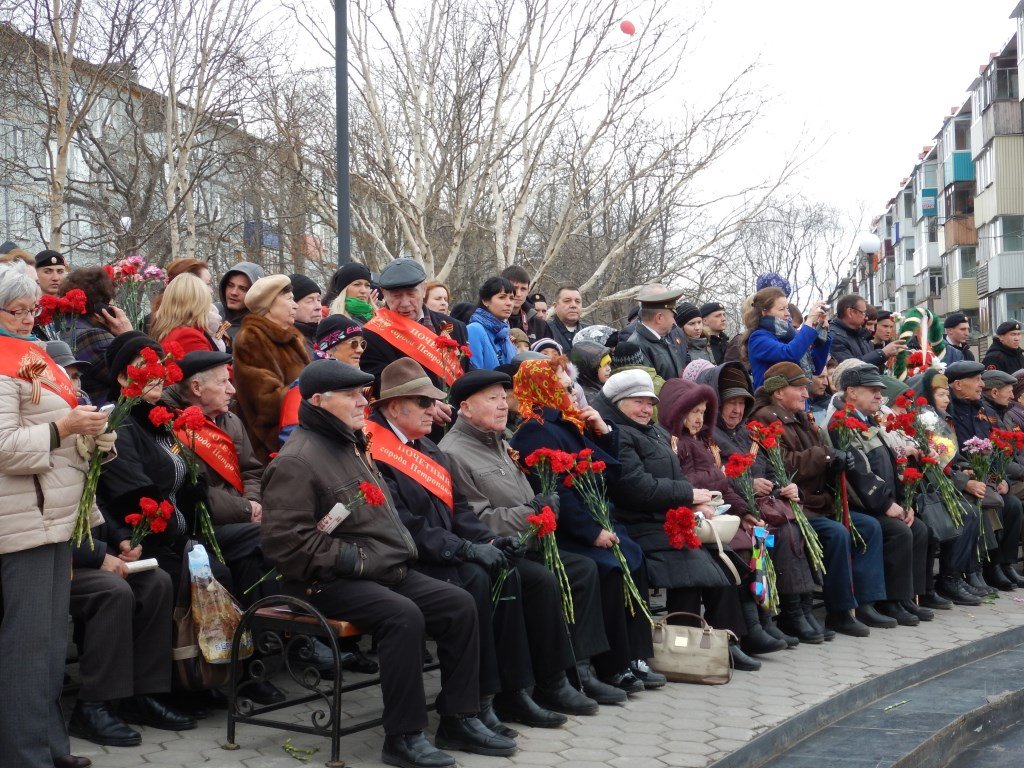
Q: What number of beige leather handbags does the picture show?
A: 2